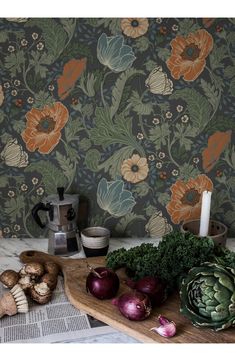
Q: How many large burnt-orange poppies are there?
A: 3